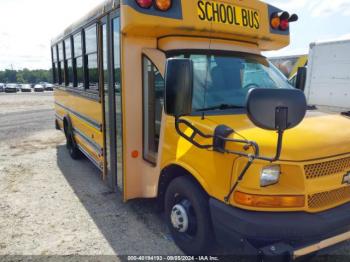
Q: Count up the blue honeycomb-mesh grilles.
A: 0